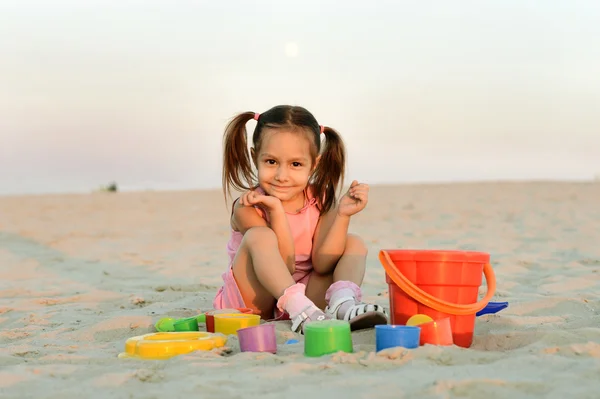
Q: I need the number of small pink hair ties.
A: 2